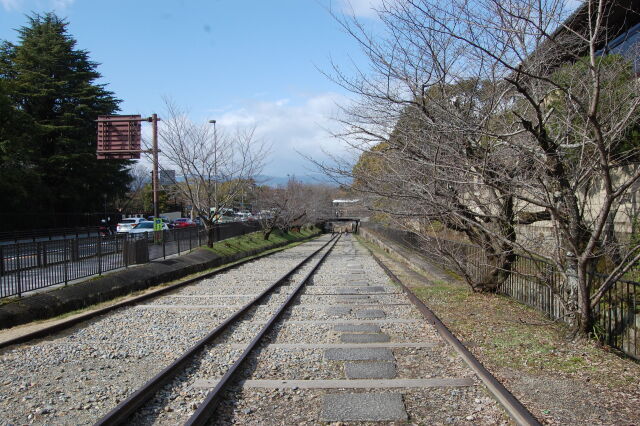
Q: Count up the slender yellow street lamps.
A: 0